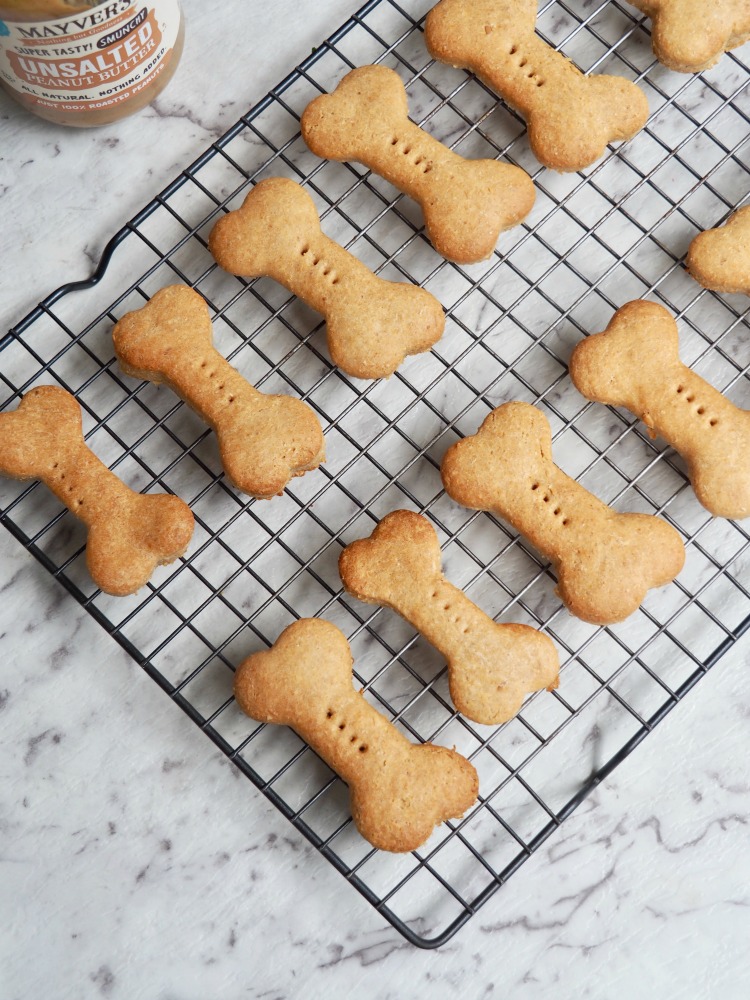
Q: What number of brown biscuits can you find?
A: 11